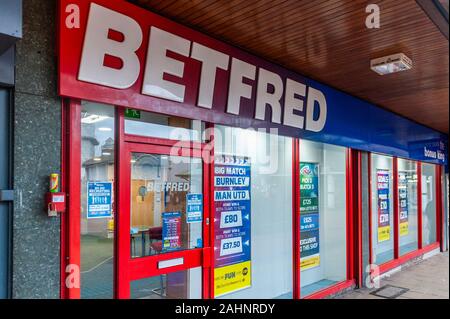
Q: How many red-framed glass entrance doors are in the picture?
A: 1